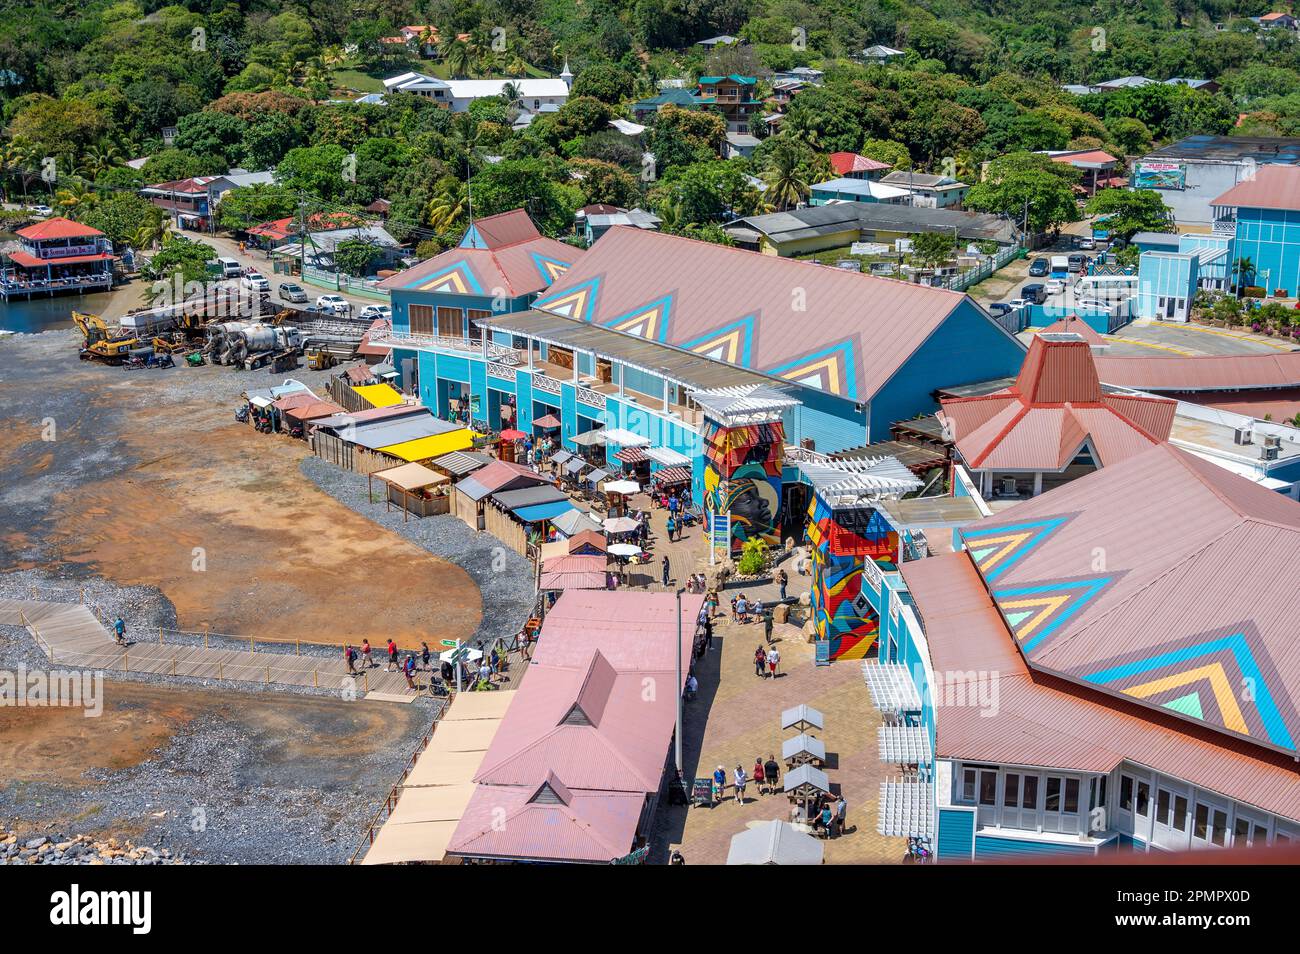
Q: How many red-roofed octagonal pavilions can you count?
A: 1